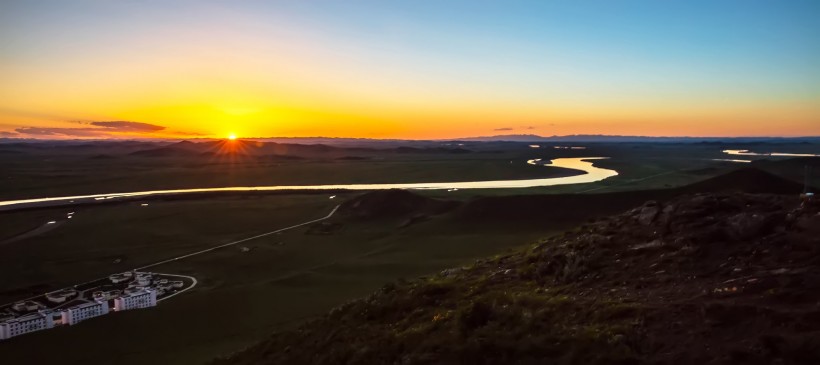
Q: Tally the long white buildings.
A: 3